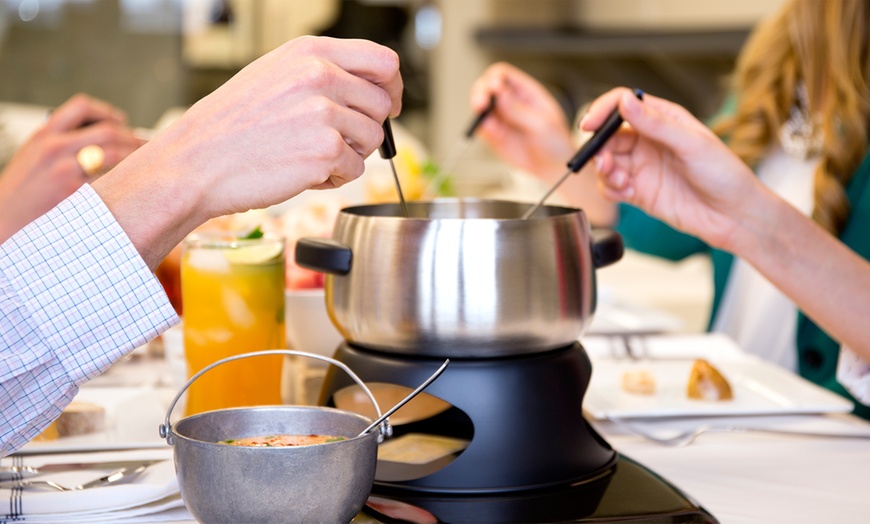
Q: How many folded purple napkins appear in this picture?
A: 0